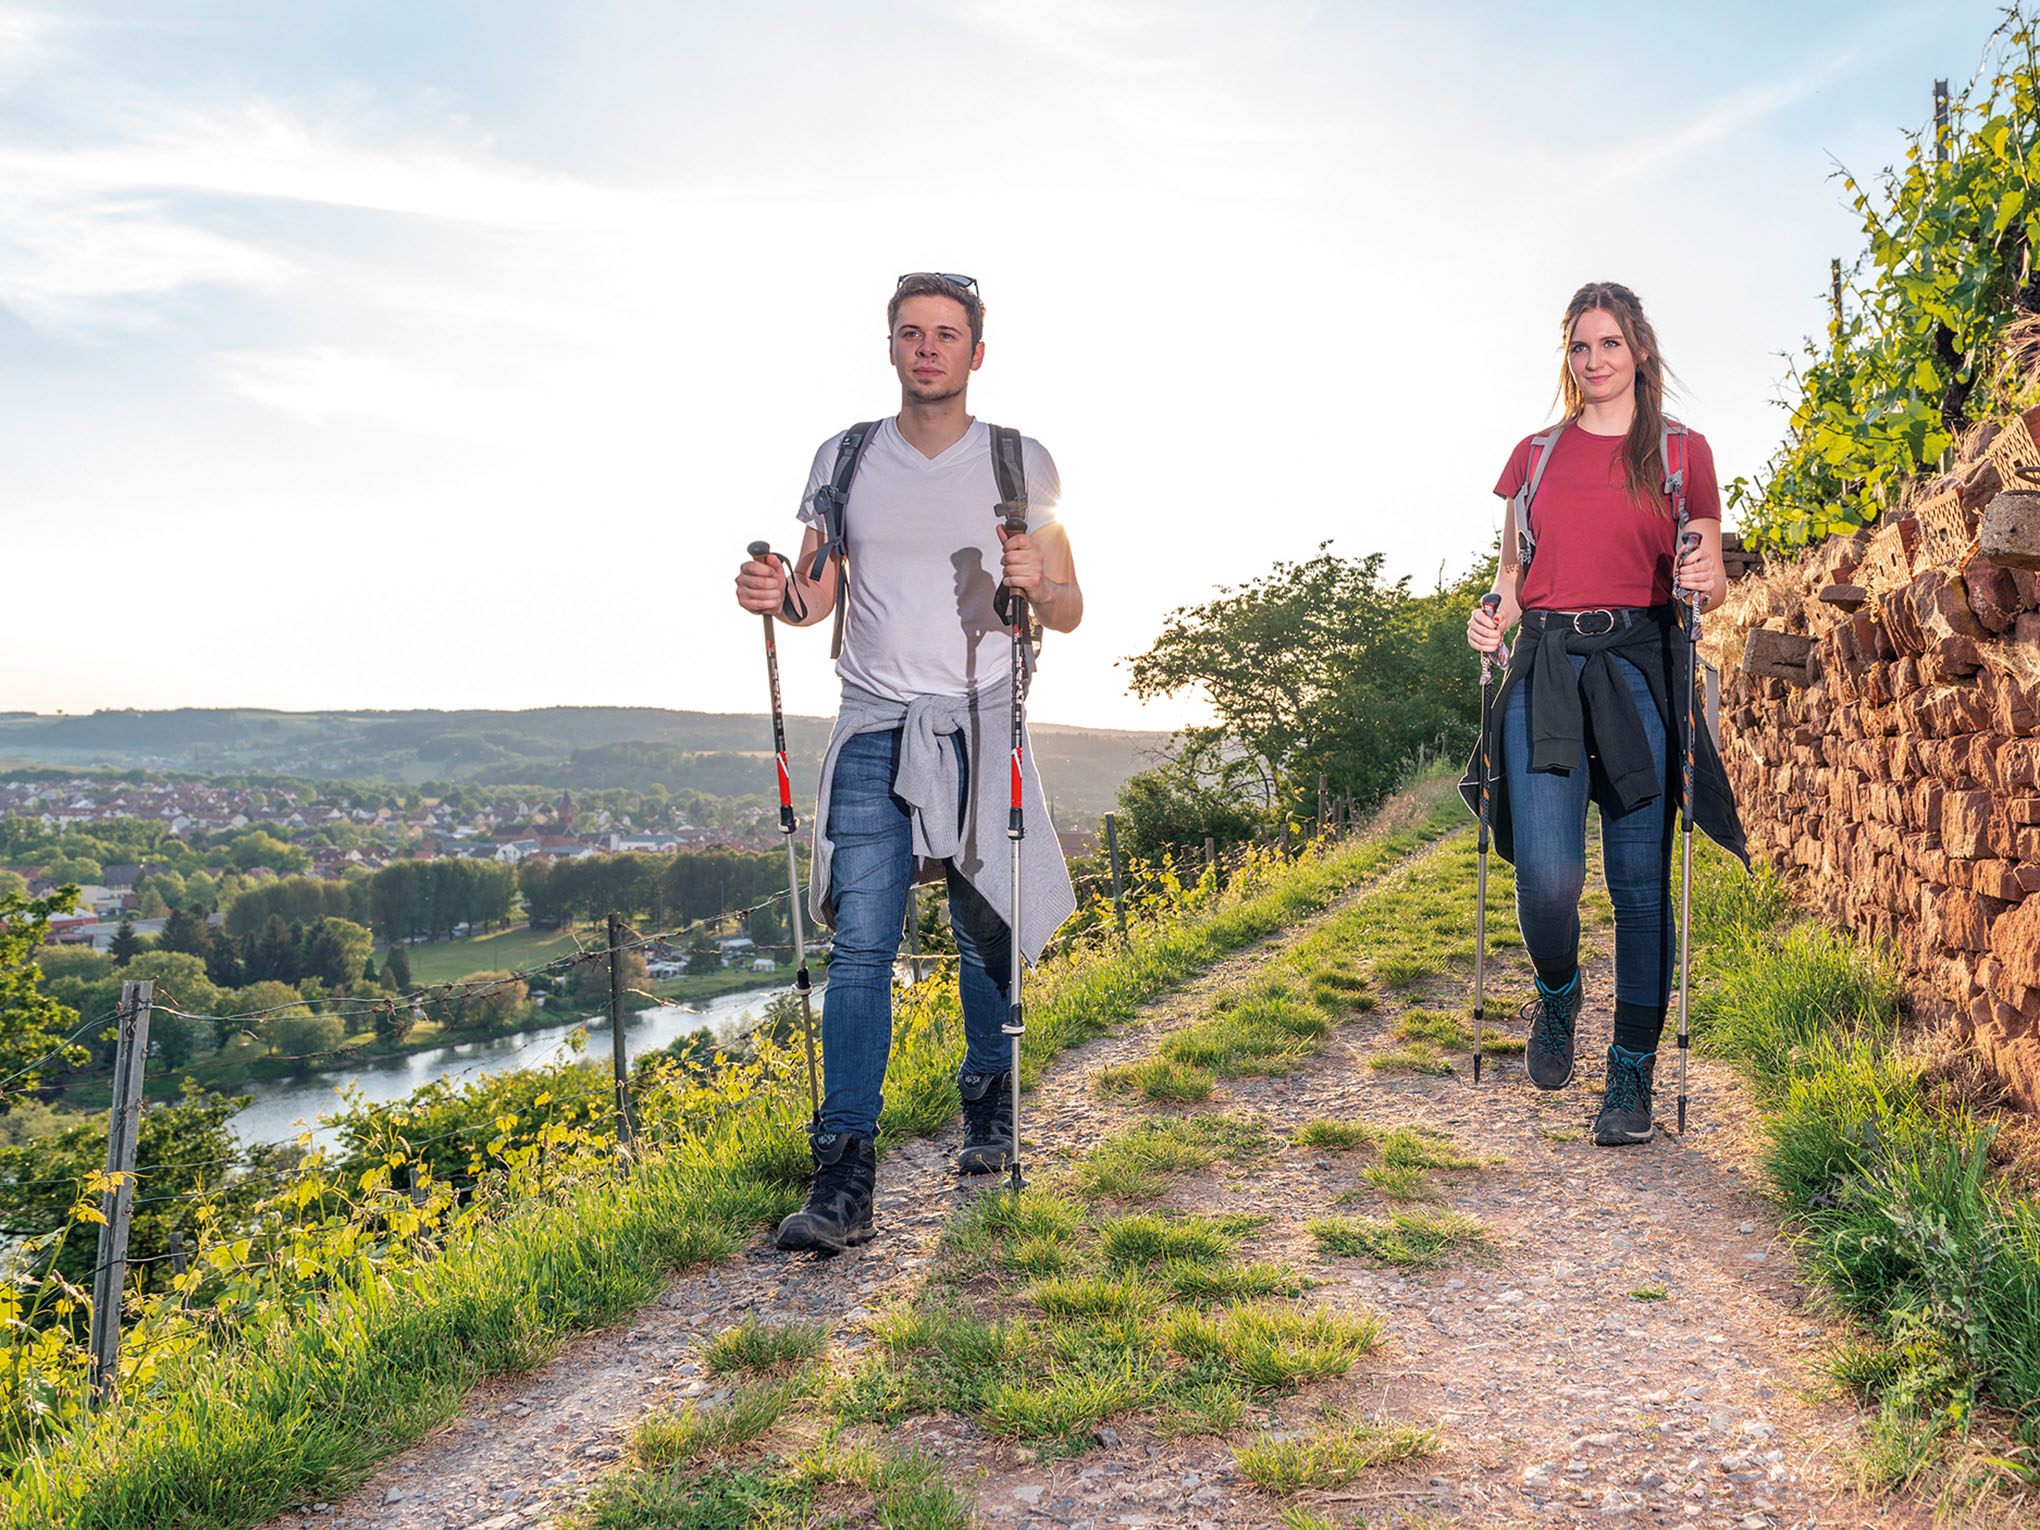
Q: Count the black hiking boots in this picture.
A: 4